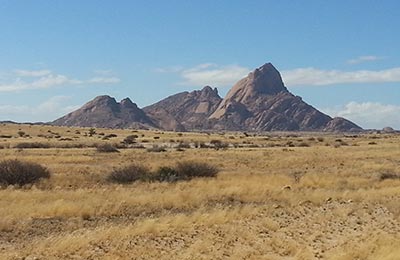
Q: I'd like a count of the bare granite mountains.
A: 3